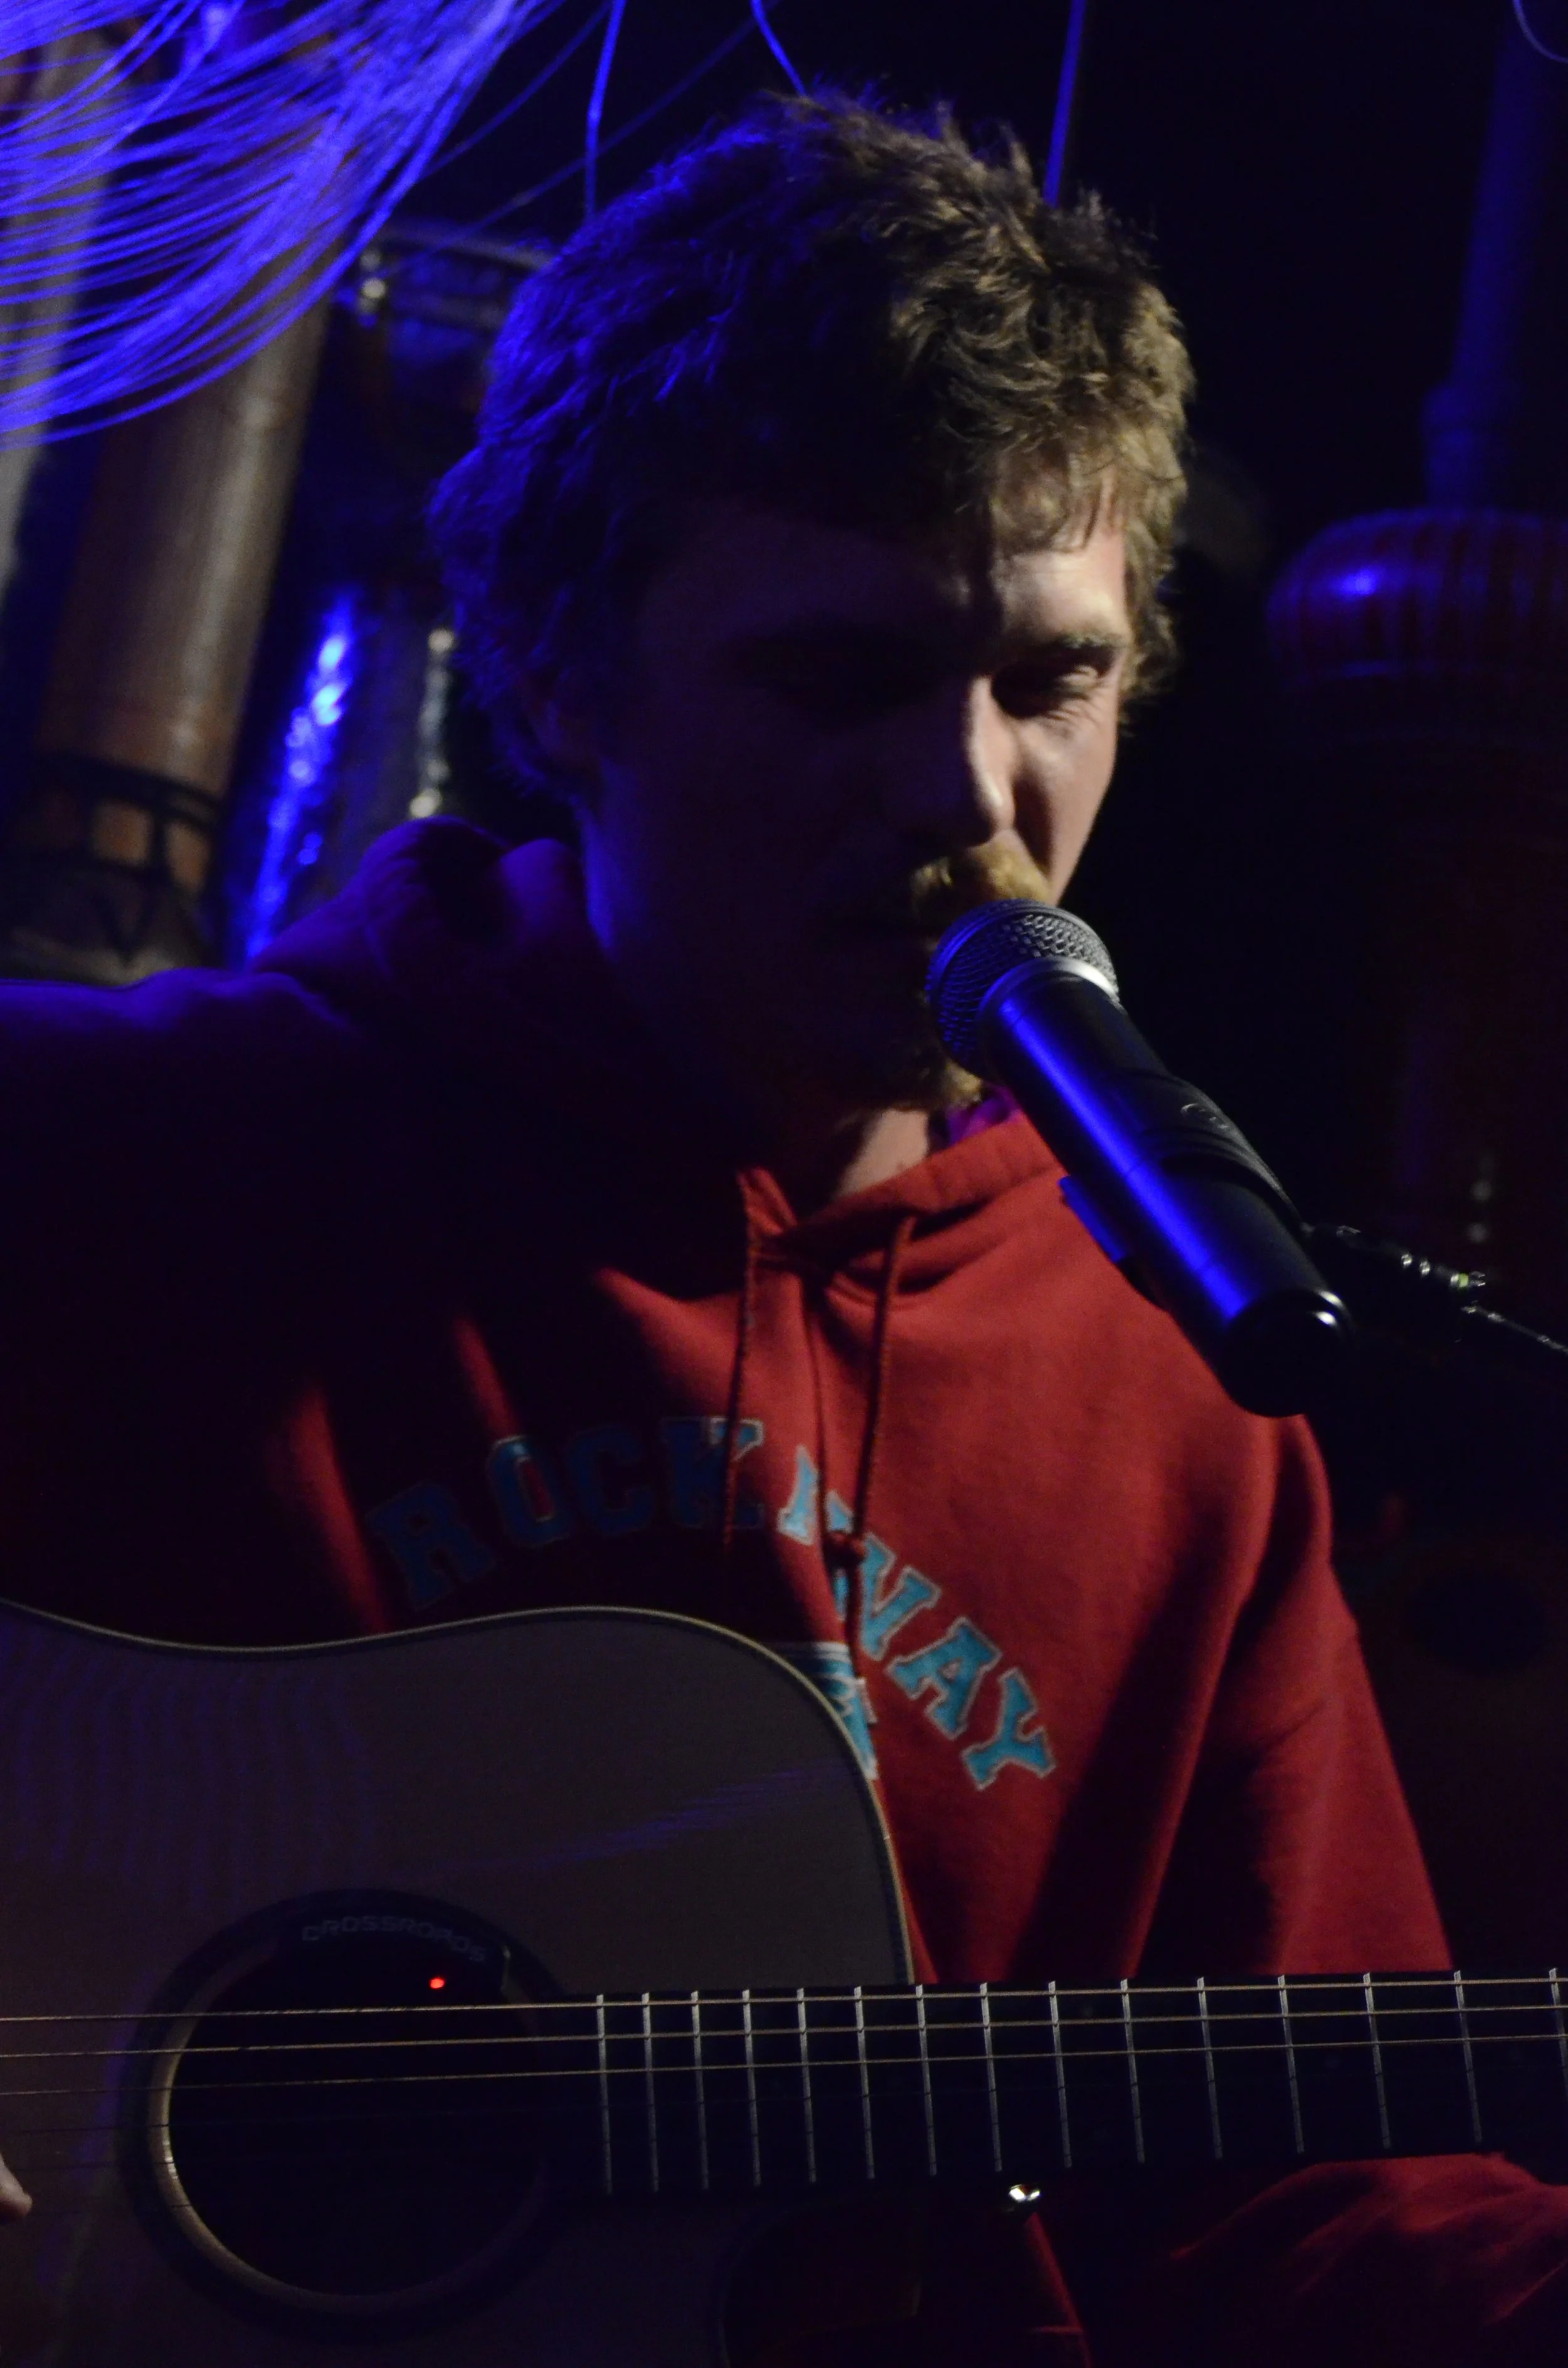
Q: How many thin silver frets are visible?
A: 15